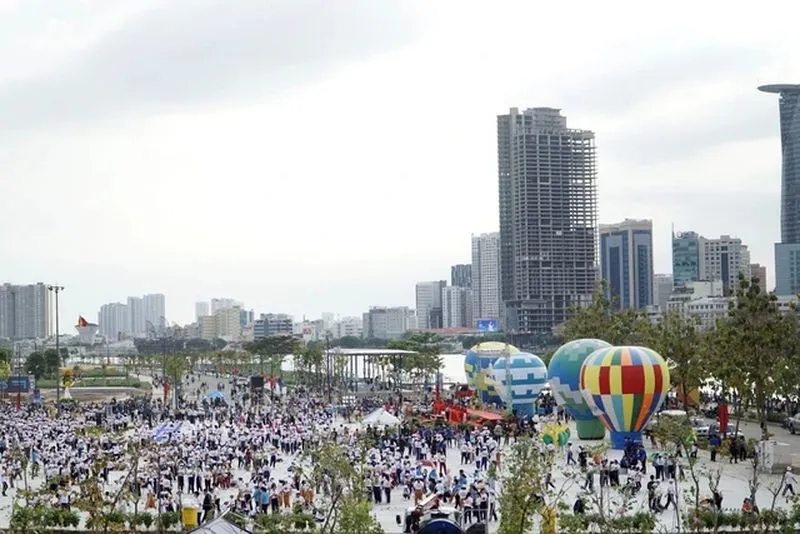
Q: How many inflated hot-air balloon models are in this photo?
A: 4